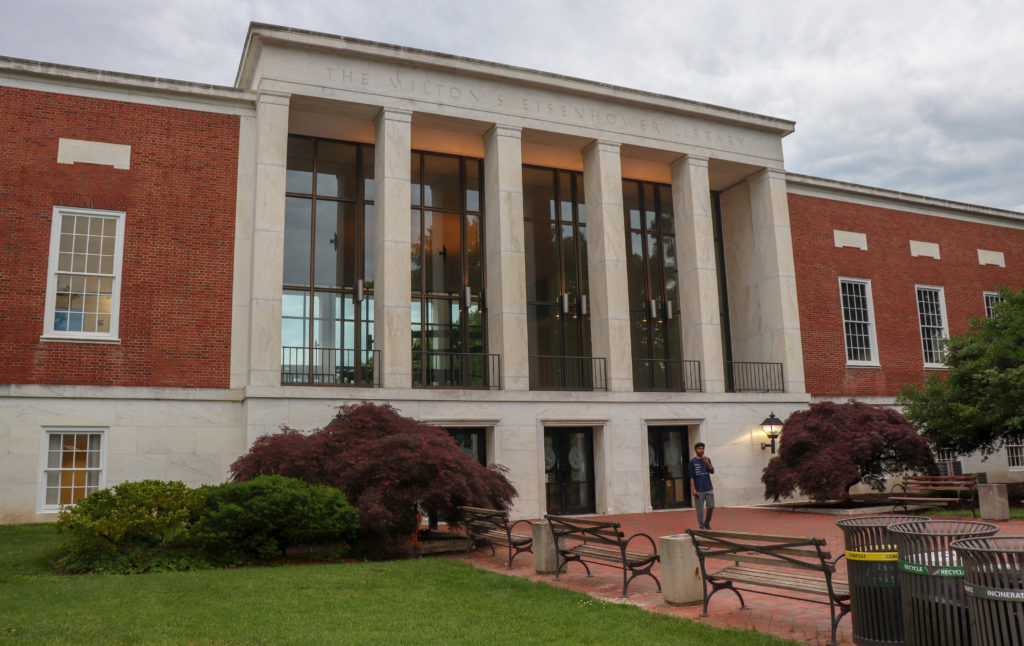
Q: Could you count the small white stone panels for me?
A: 4